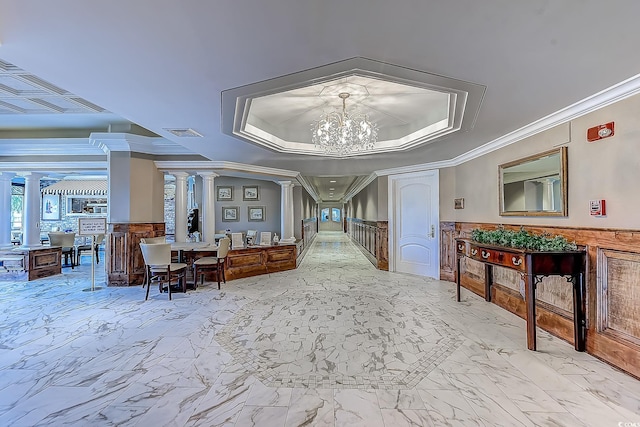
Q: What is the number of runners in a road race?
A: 0